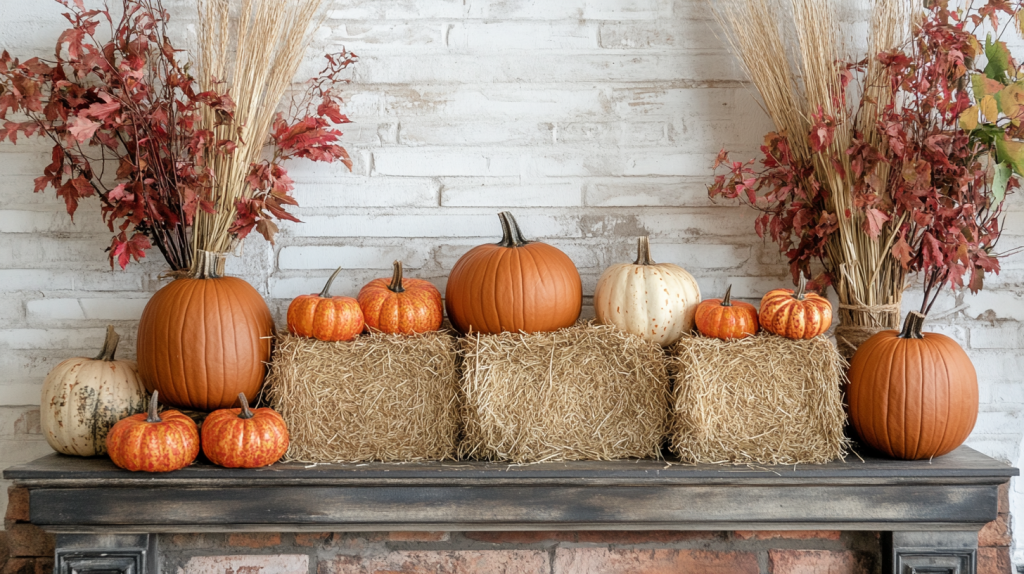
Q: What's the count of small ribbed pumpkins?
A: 6